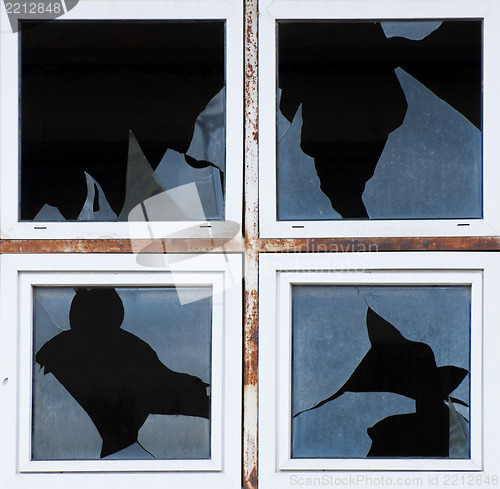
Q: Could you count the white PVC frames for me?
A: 4